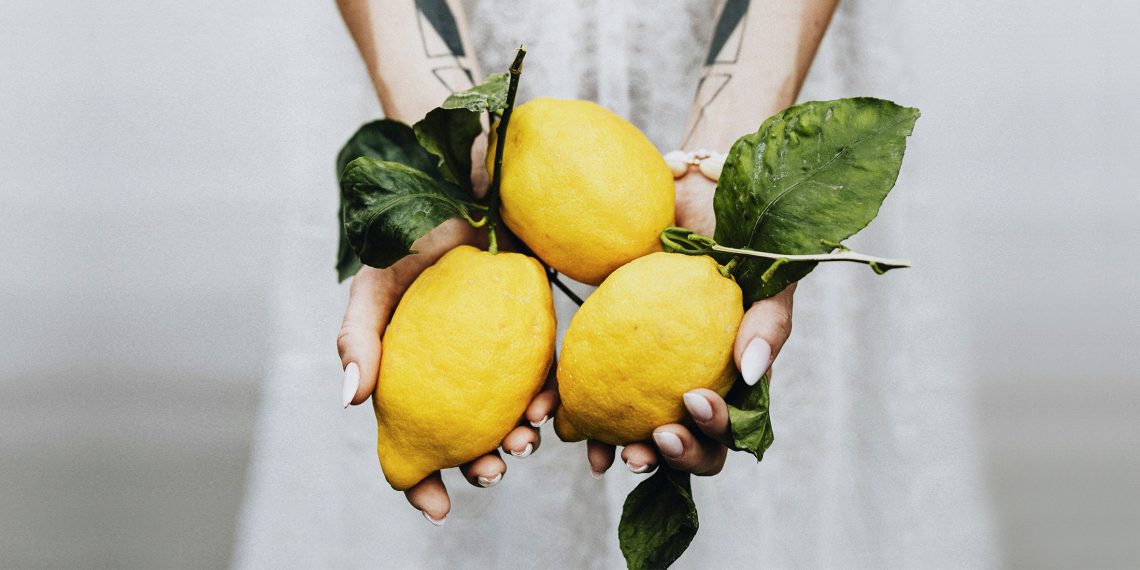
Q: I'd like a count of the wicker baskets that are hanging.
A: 0